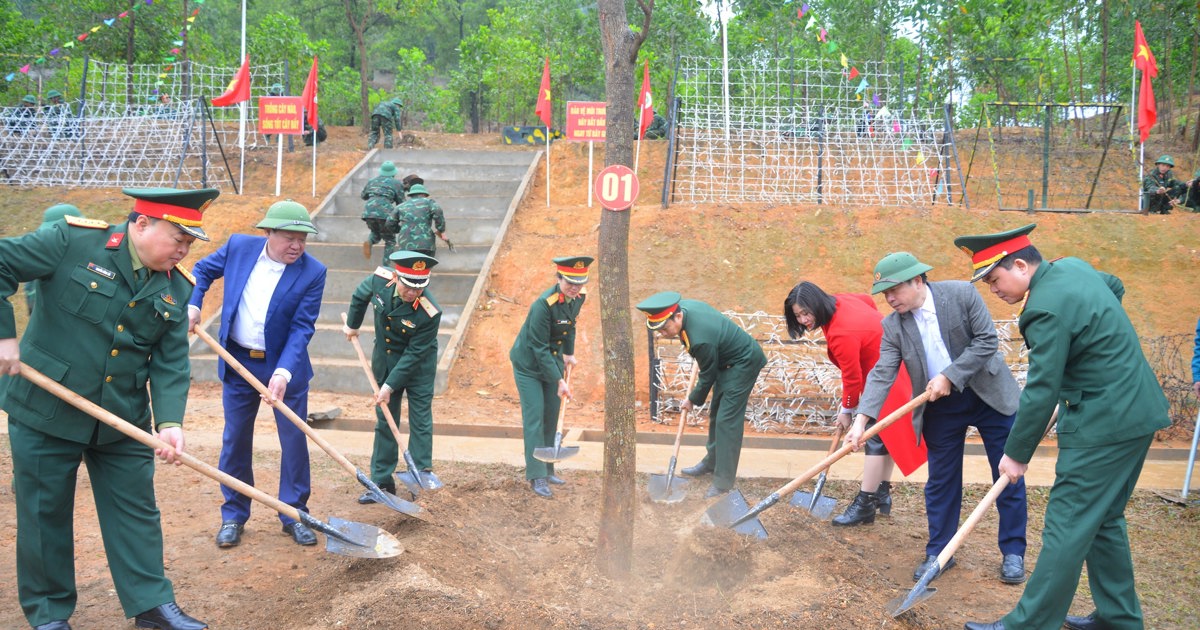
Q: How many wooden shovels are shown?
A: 8